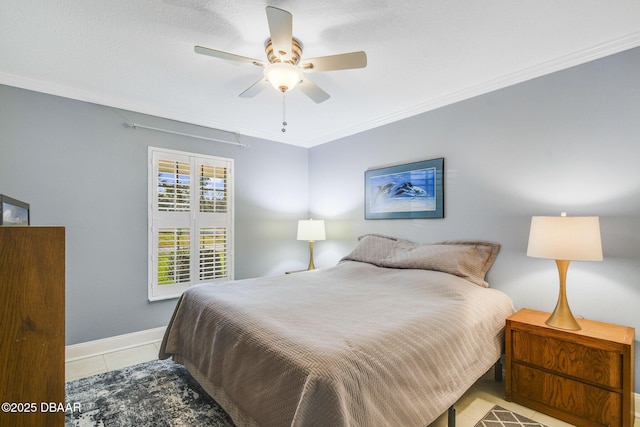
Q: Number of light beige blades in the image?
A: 5